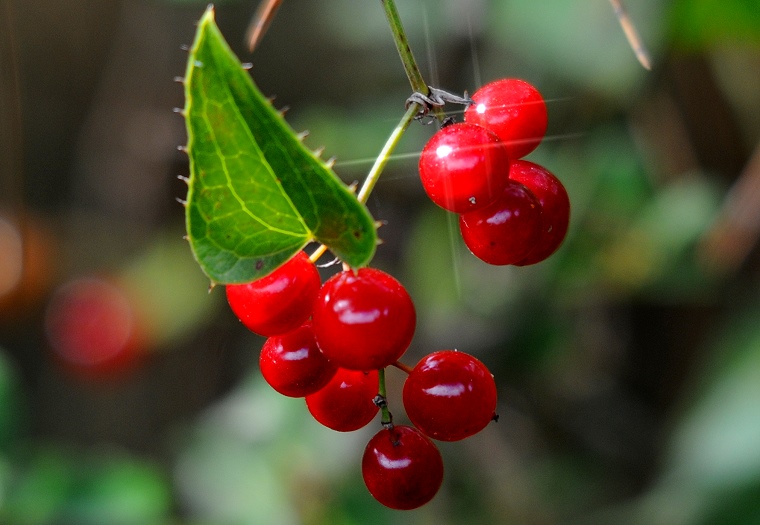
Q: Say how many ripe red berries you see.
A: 10